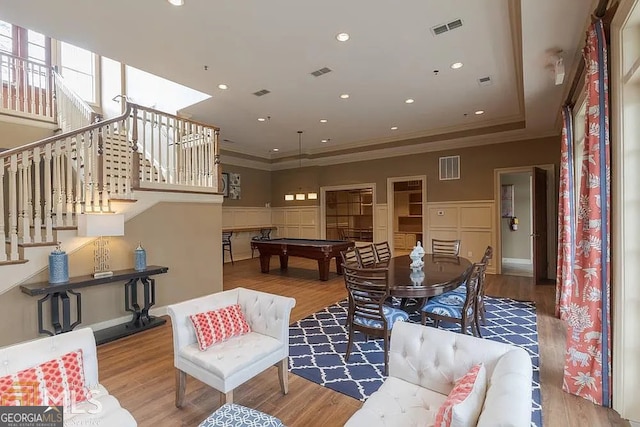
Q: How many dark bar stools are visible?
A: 2